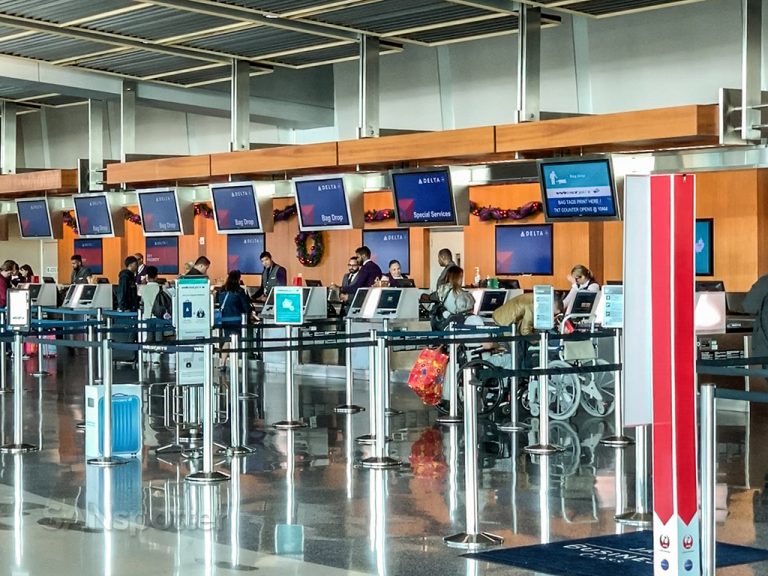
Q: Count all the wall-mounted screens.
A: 6